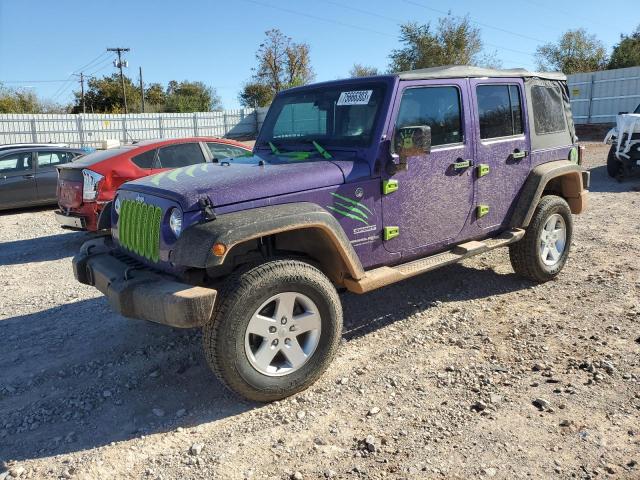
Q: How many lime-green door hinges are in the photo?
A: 4